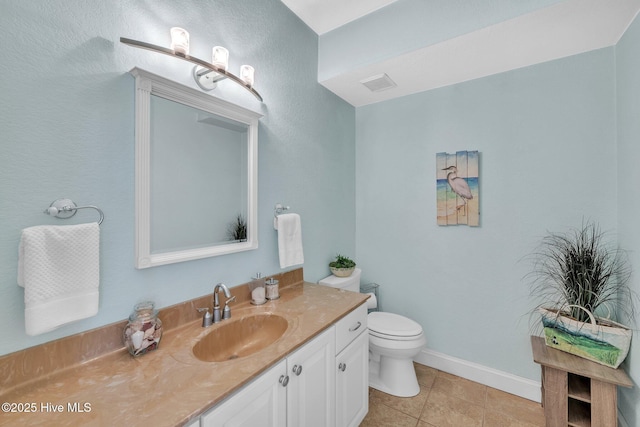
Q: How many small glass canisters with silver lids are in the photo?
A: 2